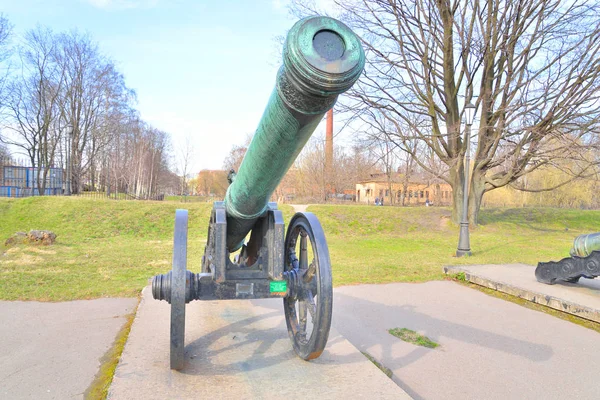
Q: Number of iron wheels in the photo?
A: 2